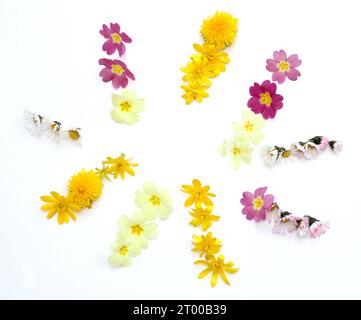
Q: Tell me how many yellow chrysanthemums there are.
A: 2